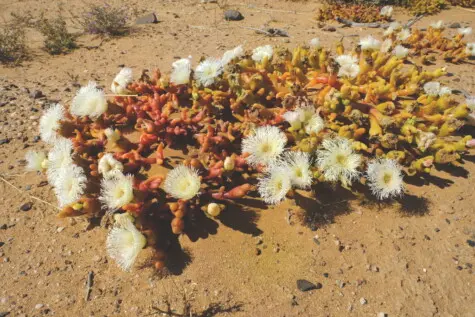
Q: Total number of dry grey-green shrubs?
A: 3